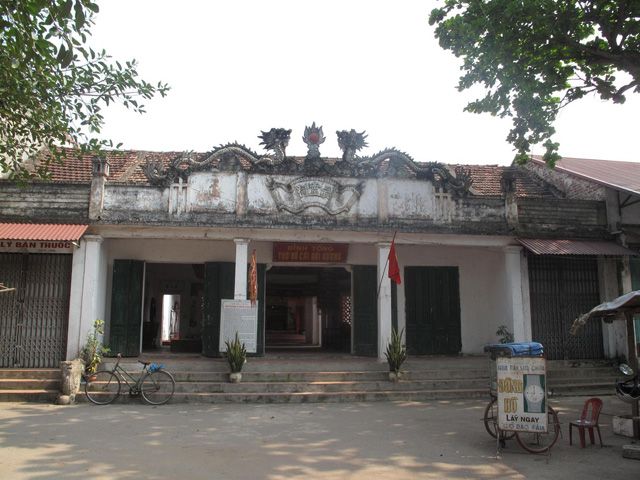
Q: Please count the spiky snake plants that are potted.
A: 2